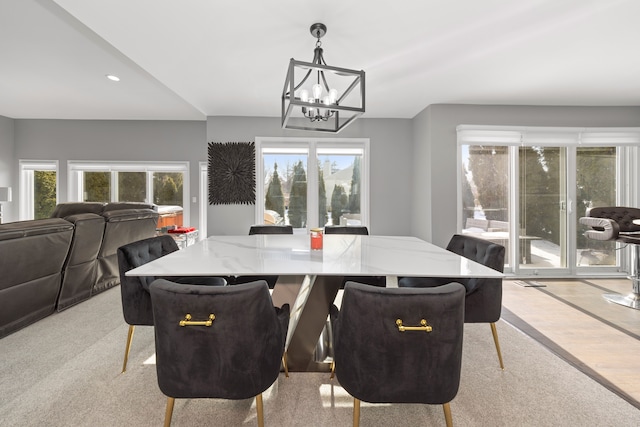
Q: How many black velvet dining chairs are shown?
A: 6